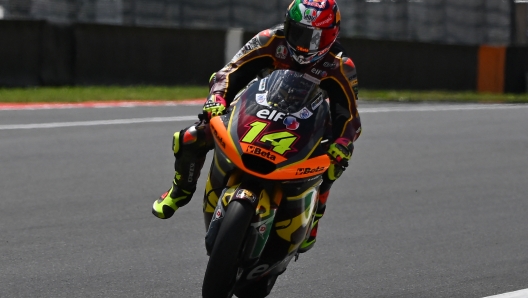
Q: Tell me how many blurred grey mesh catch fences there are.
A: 1